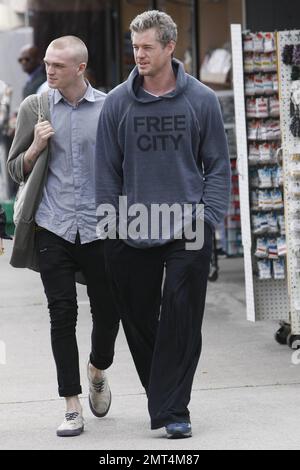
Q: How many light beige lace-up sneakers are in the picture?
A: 2